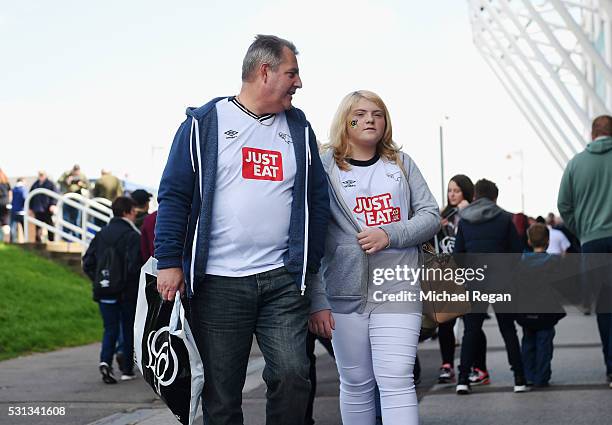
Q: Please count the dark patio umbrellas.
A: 0